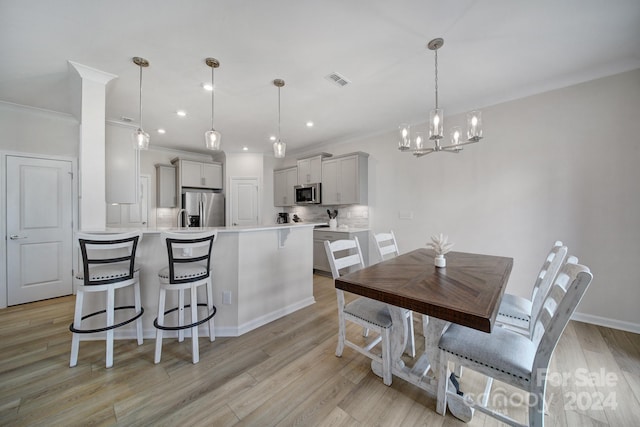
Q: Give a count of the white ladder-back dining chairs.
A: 4